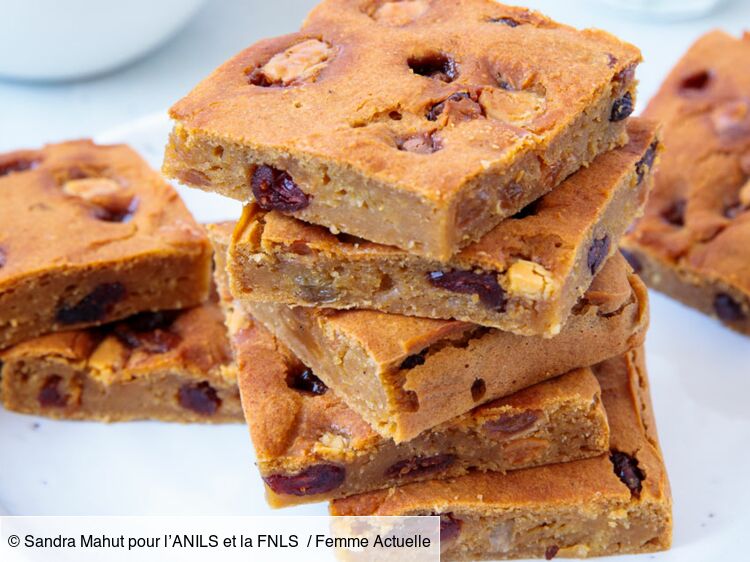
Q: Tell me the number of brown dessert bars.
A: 8